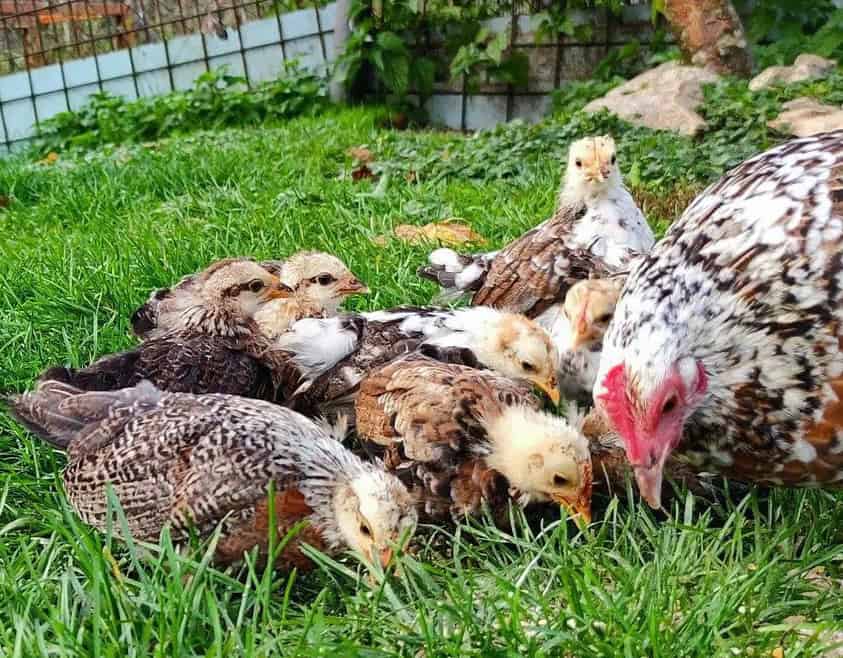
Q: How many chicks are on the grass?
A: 7